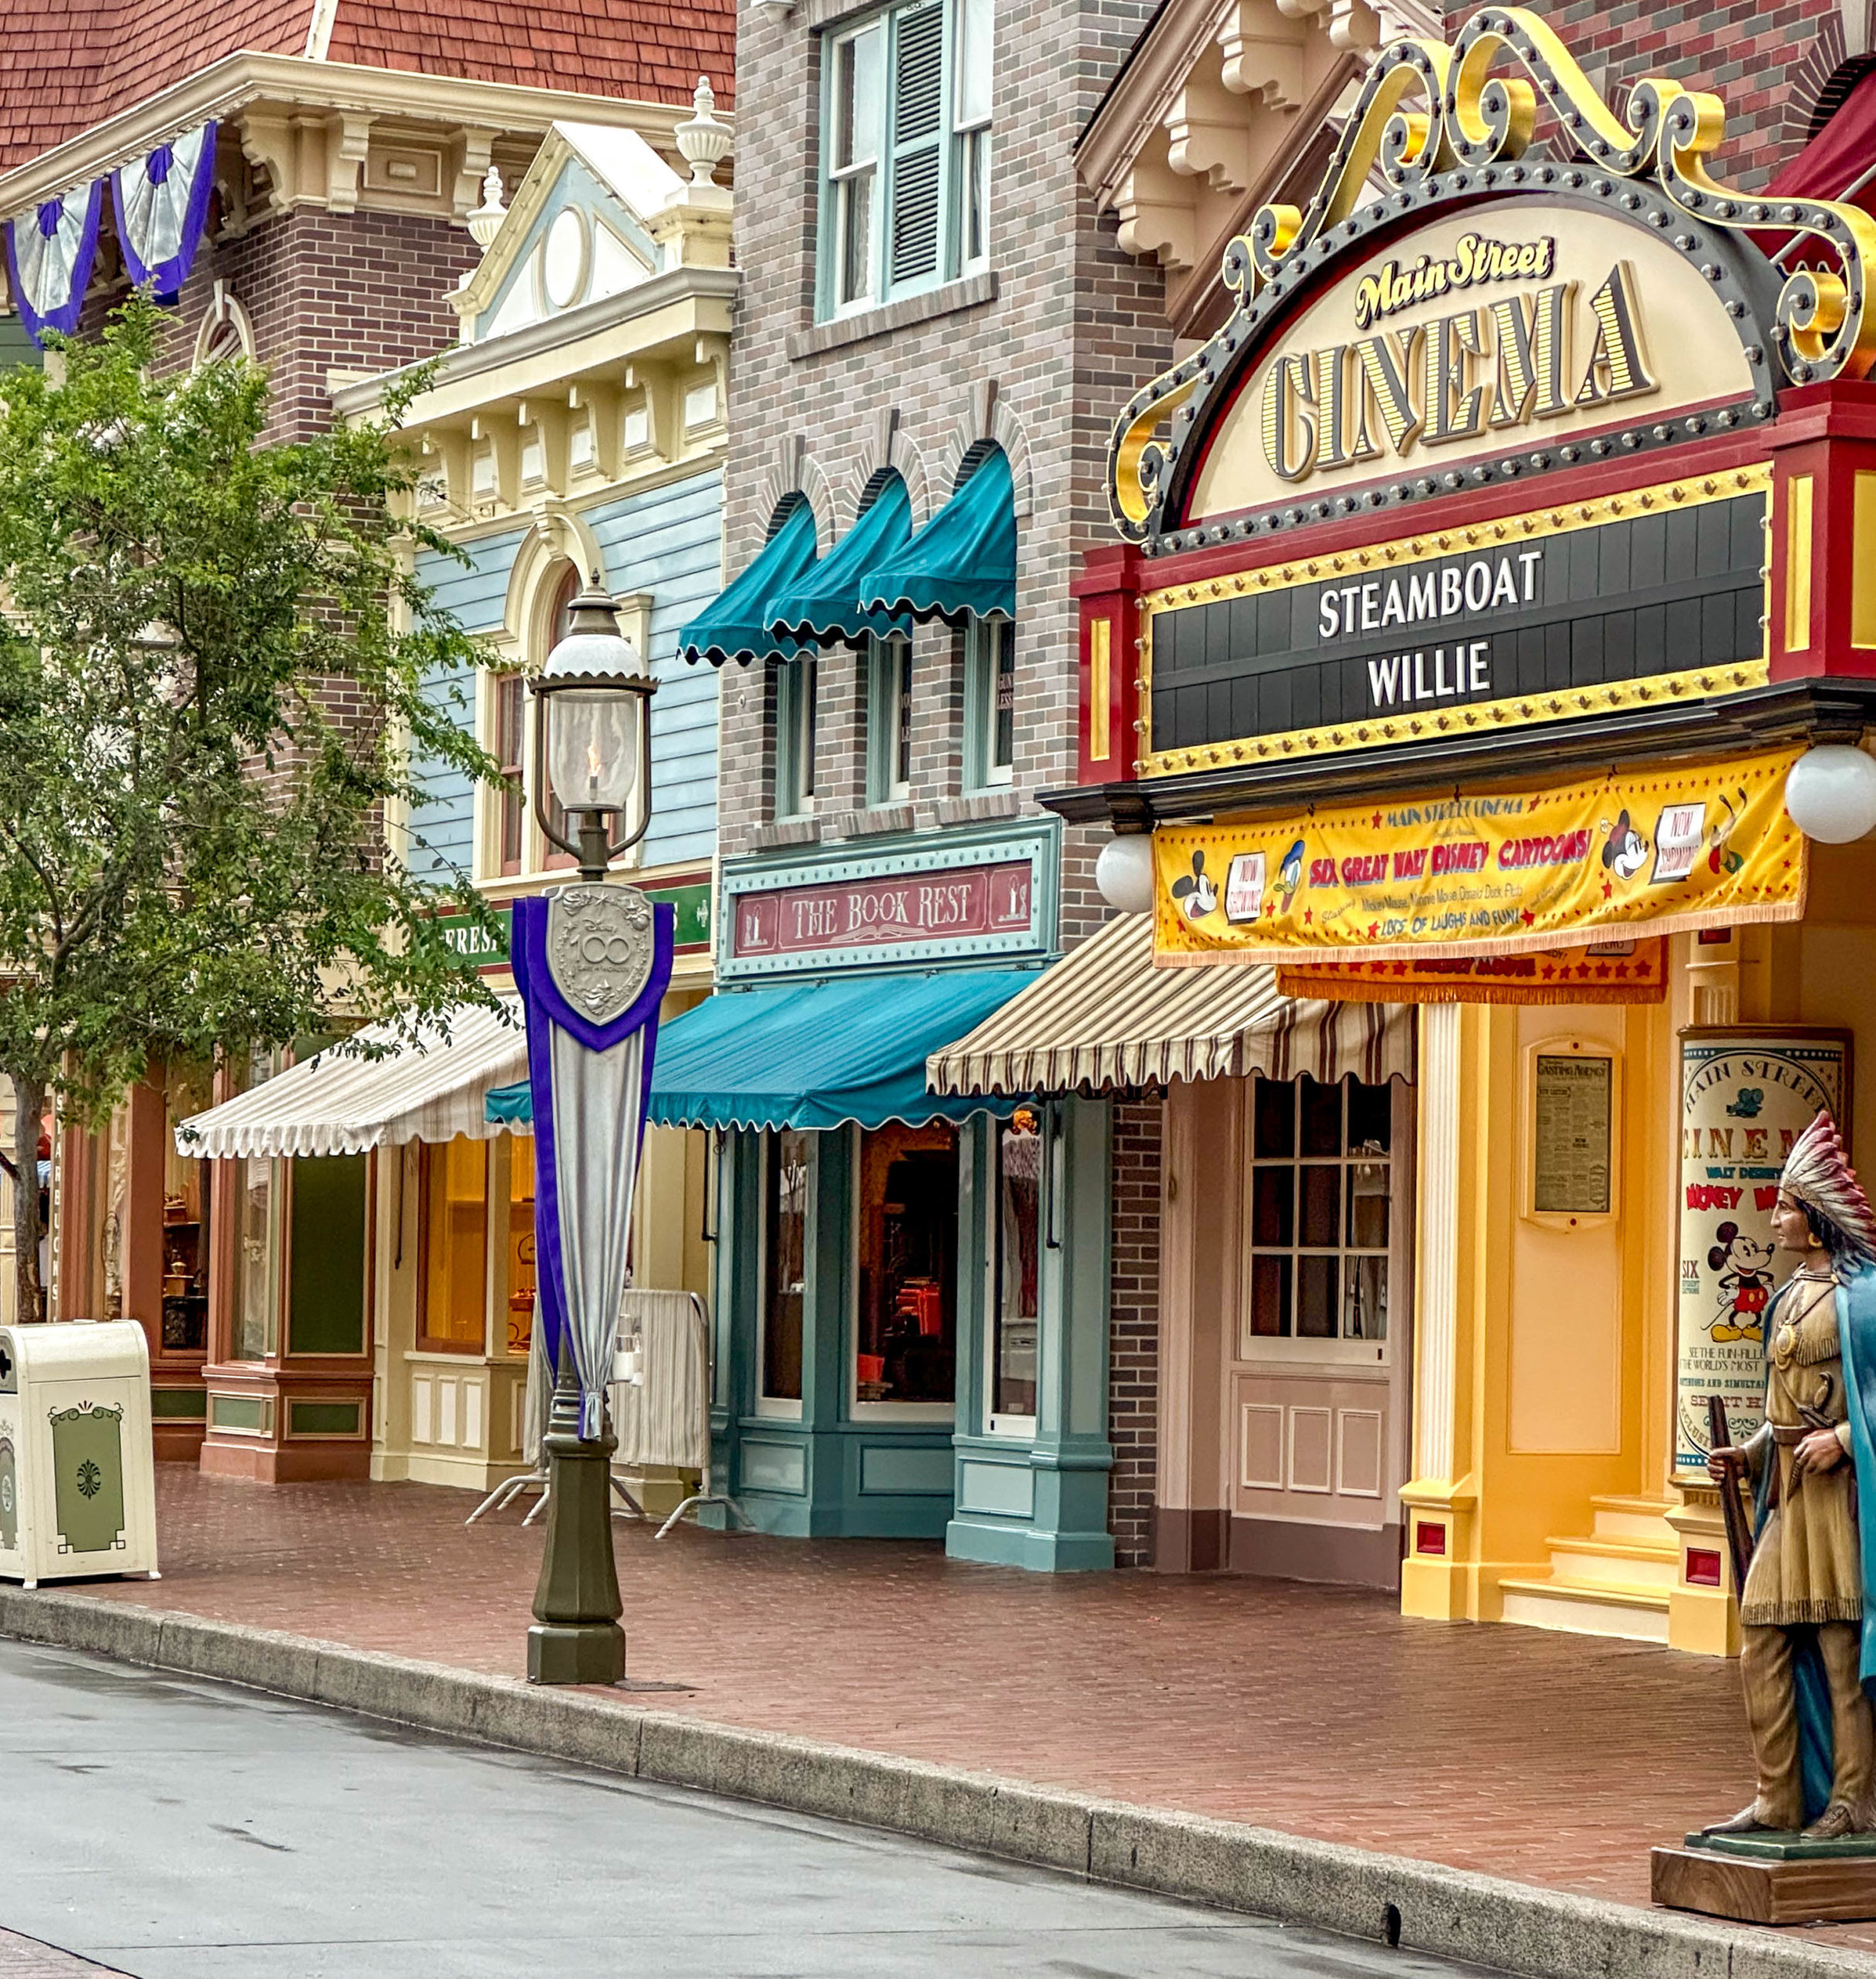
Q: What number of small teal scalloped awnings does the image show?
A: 3